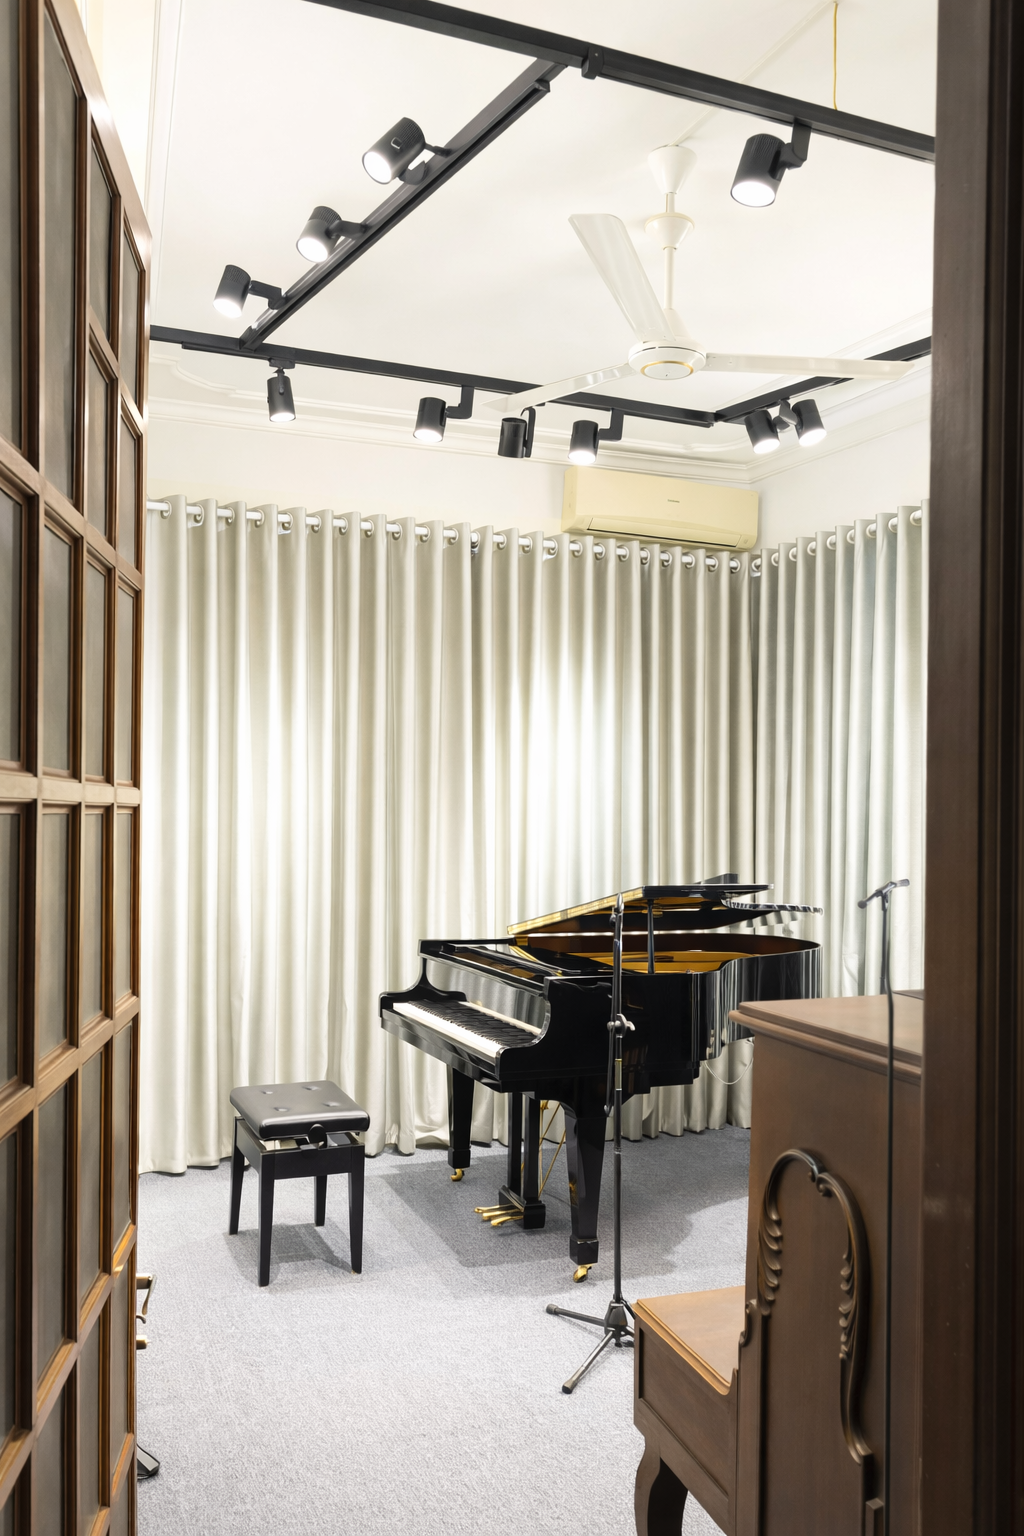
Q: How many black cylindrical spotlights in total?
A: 10